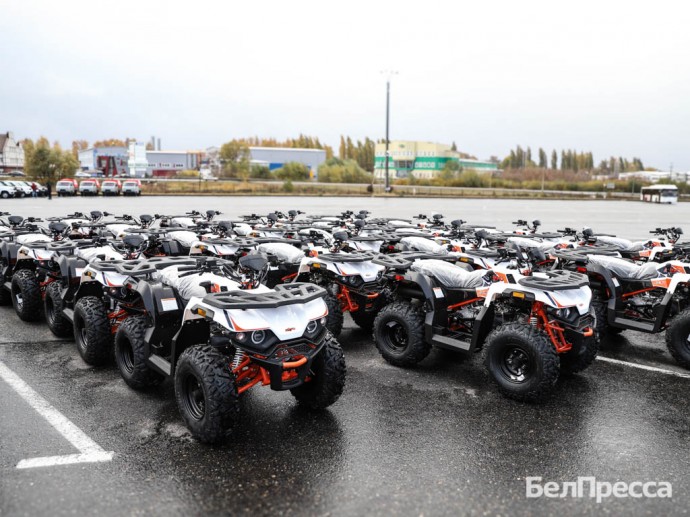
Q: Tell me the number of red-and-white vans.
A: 4